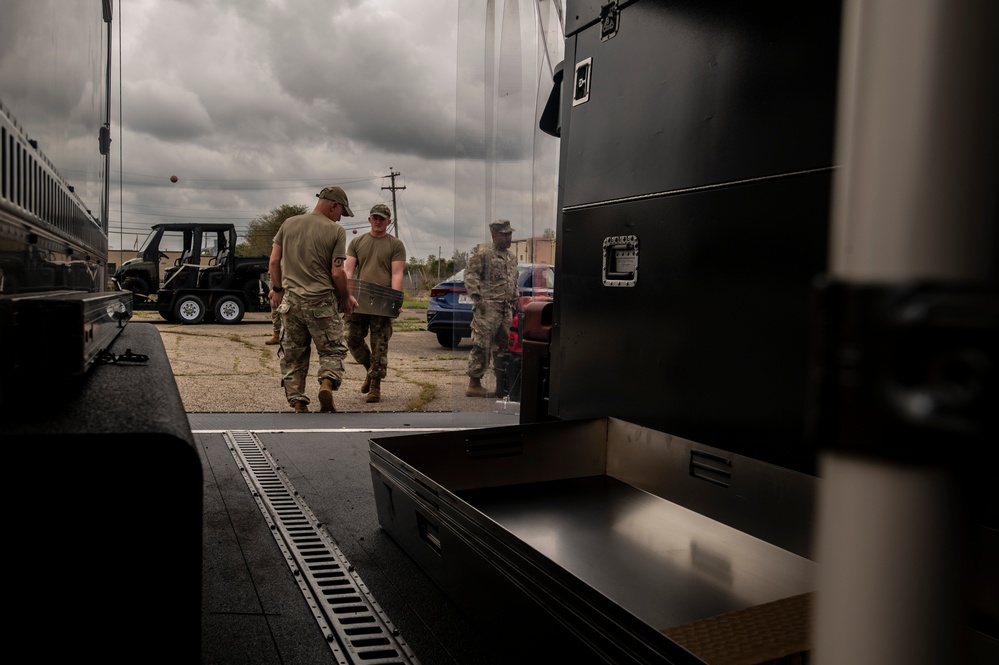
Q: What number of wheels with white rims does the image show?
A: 2